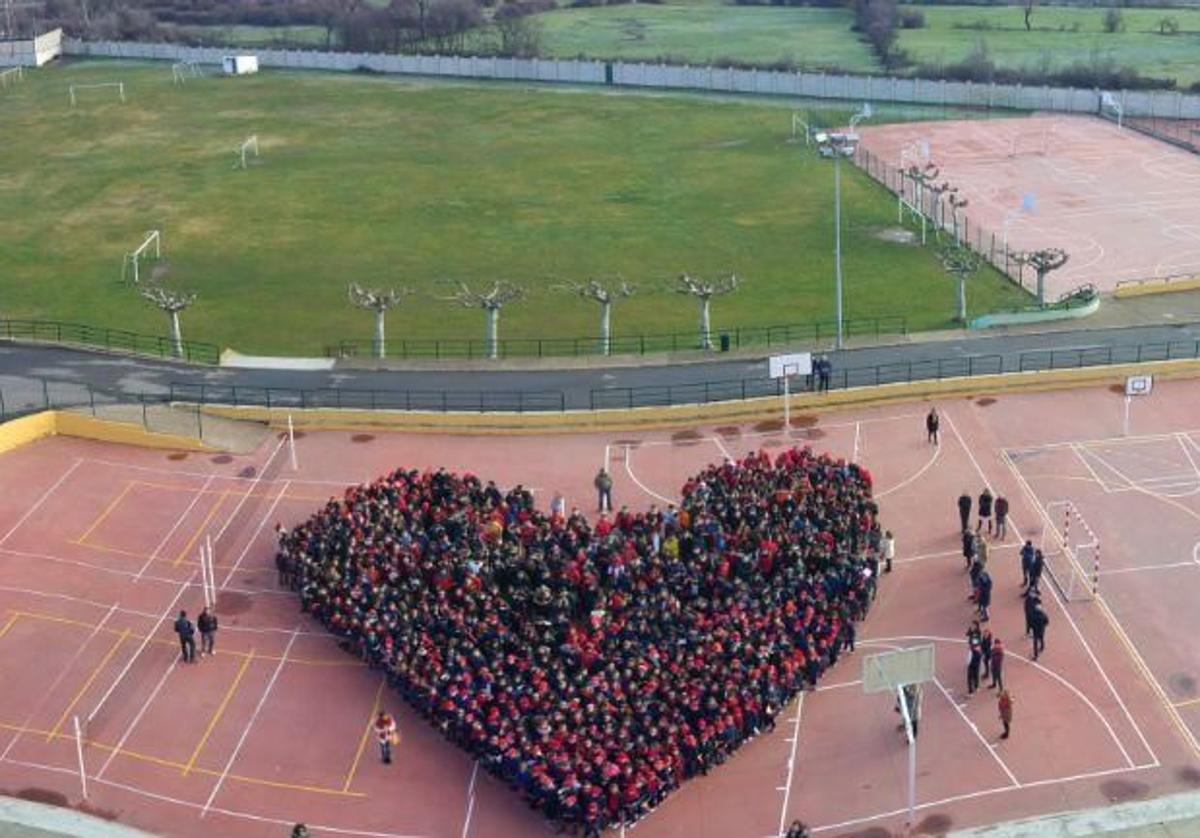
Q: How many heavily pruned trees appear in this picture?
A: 10